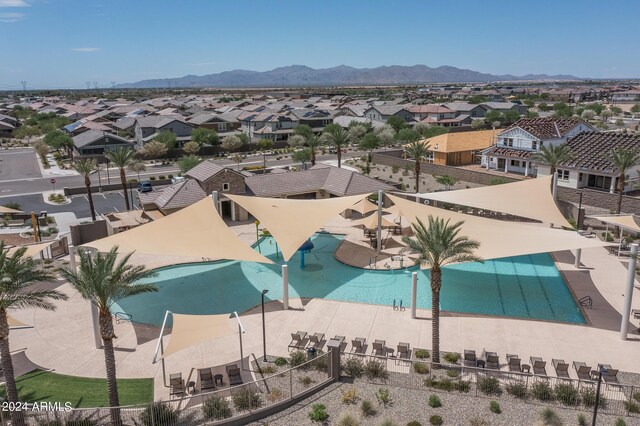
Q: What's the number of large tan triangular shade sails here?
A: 4